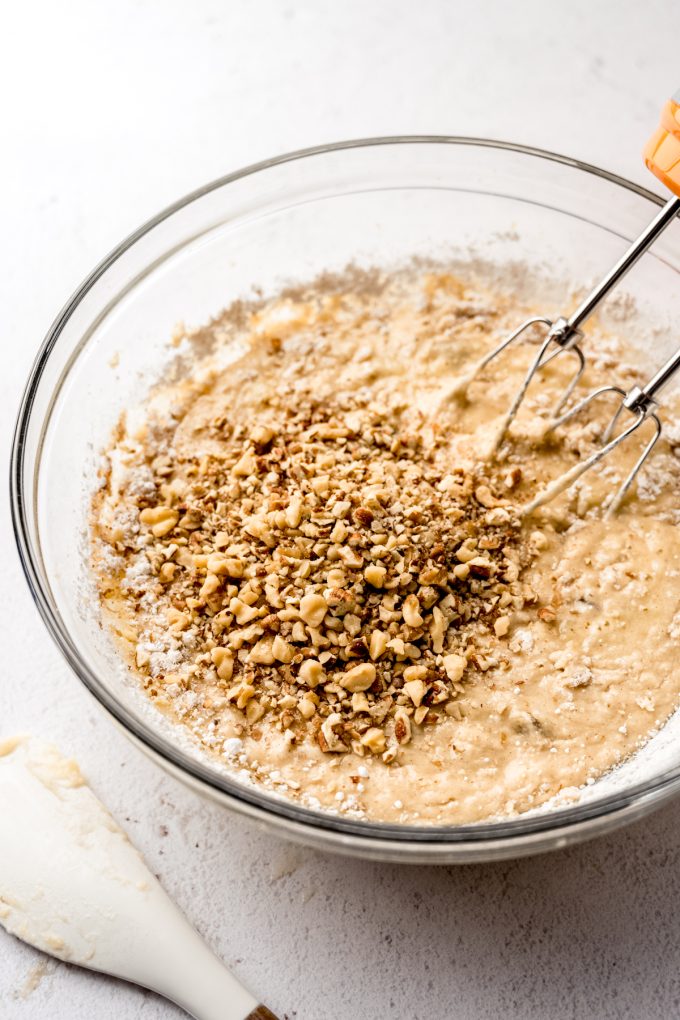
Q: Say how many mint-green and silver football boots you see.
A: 0